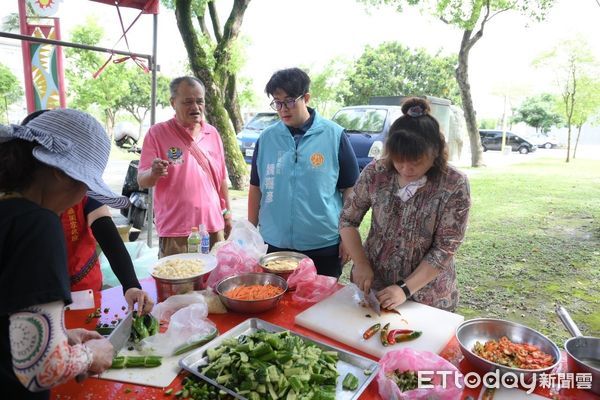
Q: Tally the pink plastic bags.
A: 3